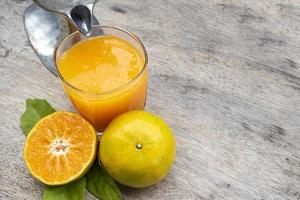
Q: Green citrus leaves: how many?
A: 3